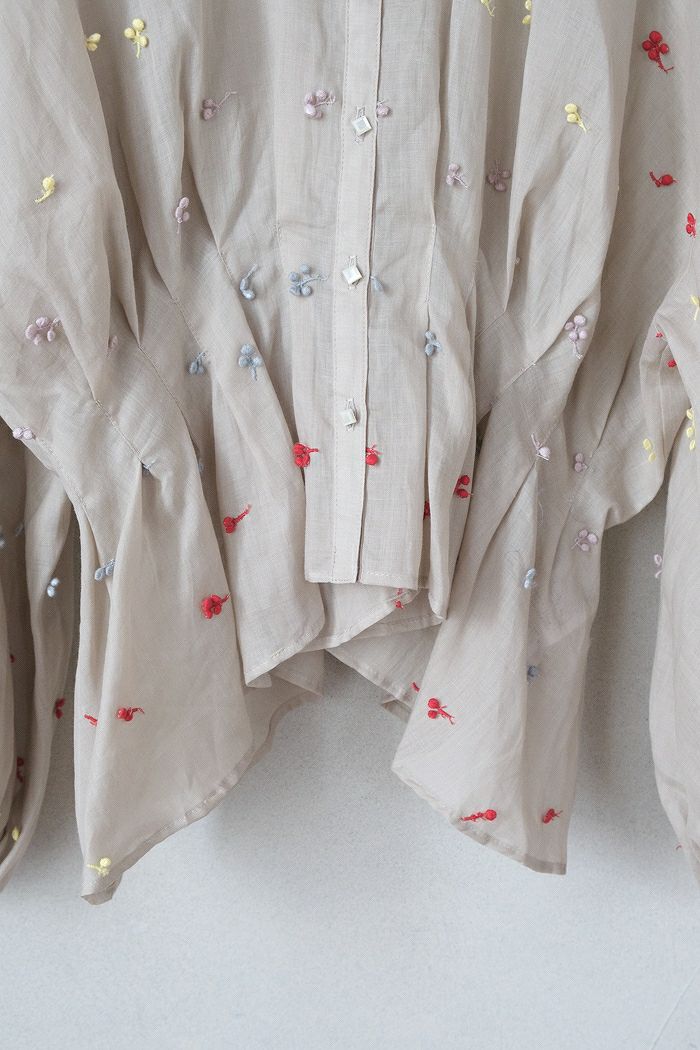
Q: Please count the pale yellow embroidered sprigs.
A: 11